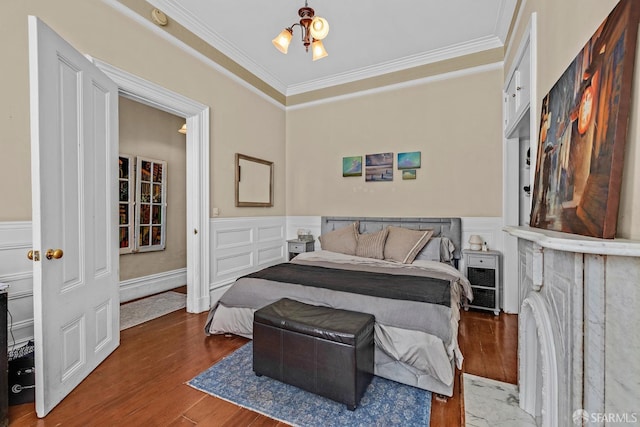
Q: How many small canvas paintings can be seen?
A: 4